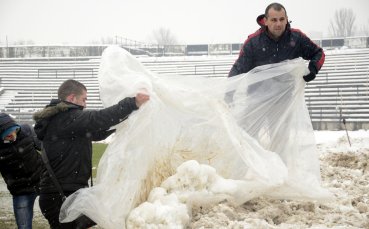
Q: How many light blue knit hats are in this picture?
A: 1